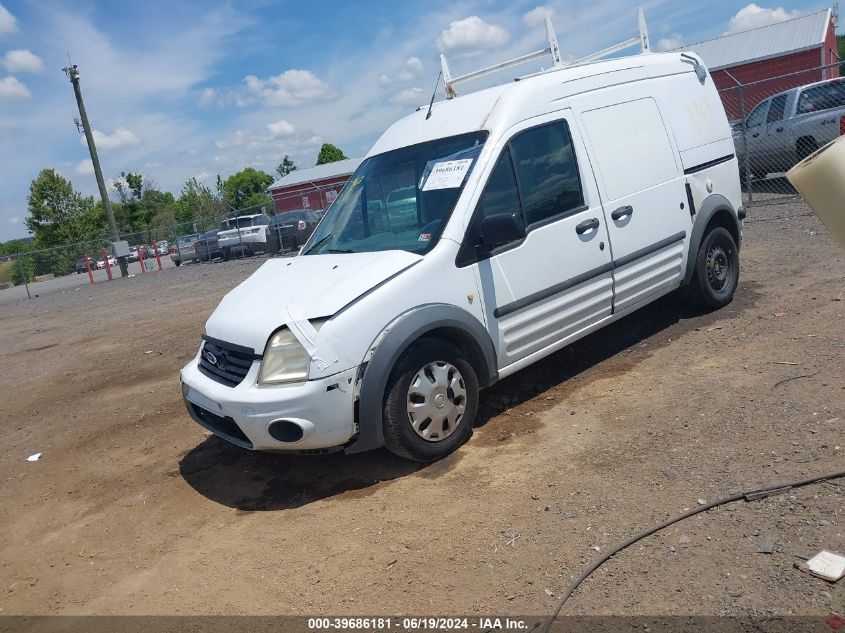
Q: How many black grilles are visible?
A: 2